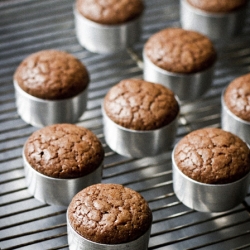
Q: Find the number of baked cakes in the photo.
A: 9